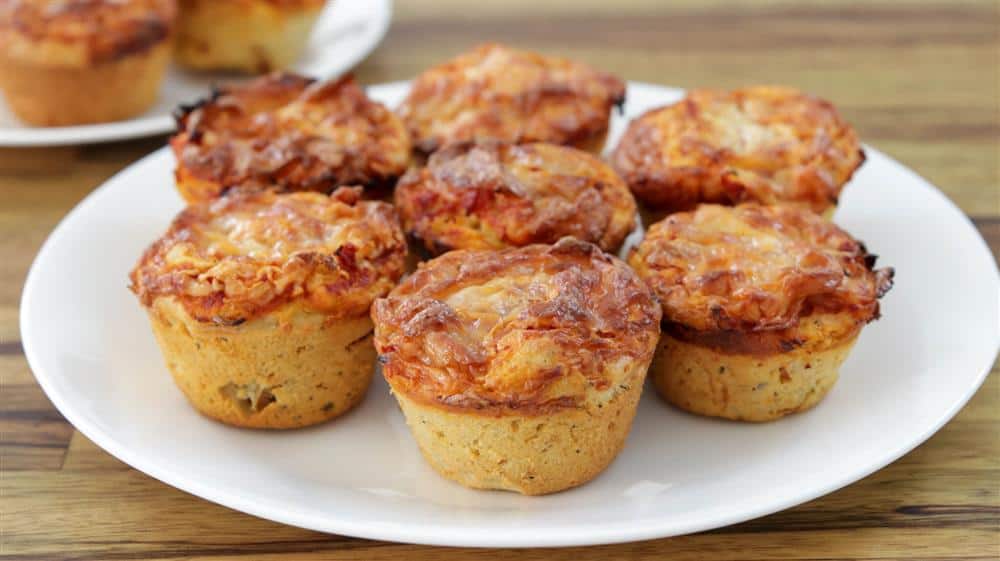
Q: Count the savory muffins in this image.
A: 9